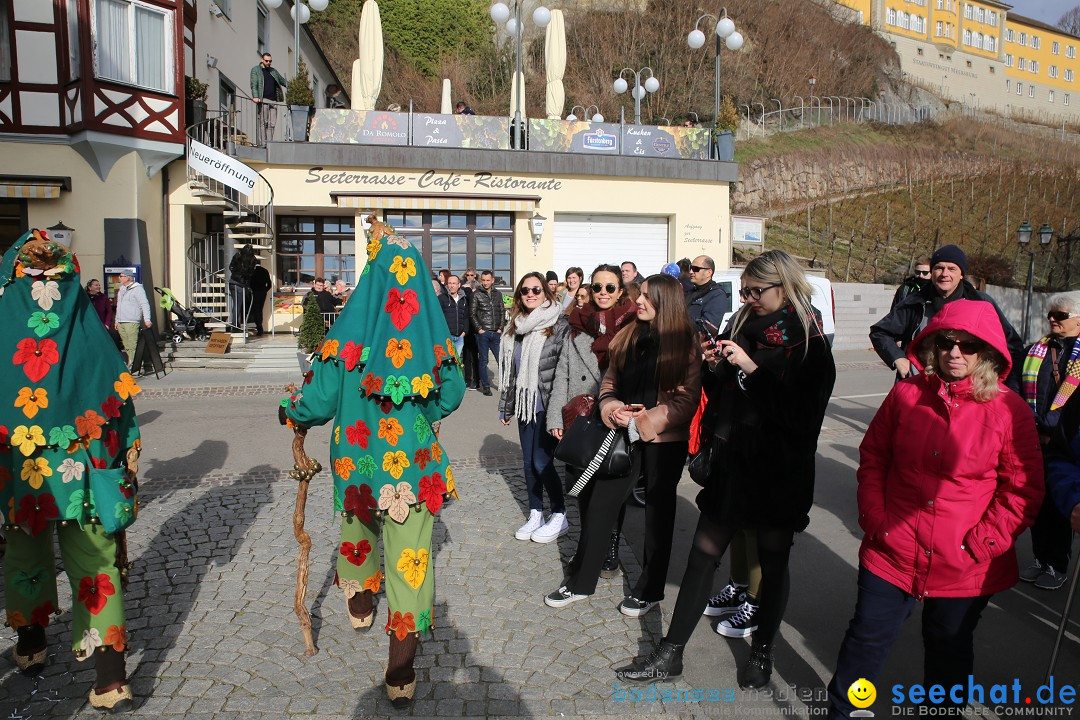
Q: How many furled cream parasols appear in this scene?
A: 5